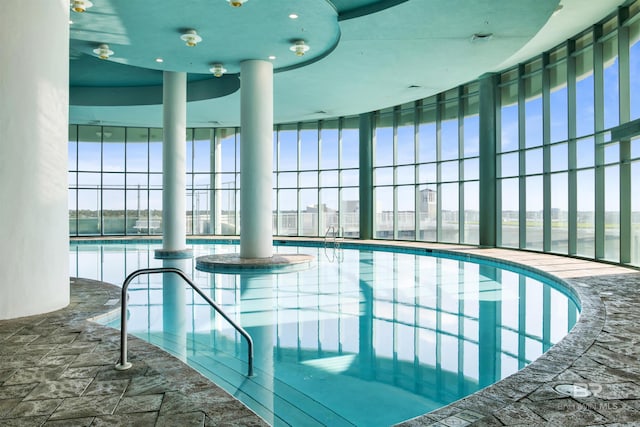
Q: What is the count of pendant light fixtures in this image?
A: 6